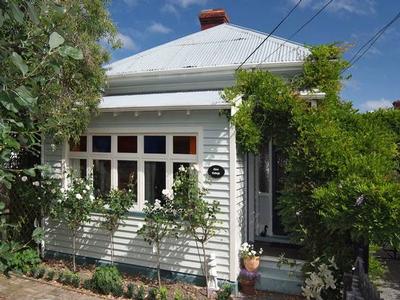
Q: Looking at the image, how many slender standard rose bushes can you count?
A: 4